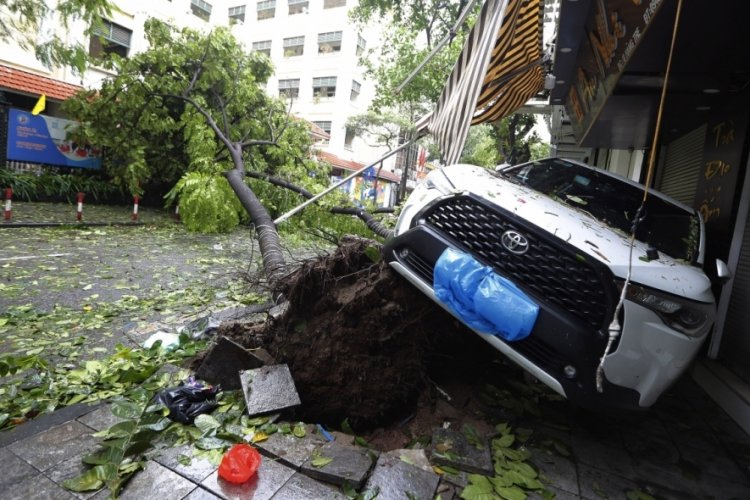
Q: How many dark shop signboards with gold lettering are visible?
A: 2